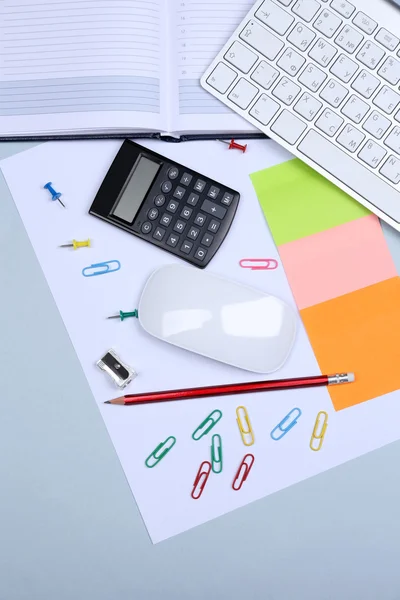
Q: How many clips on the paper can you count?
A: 10